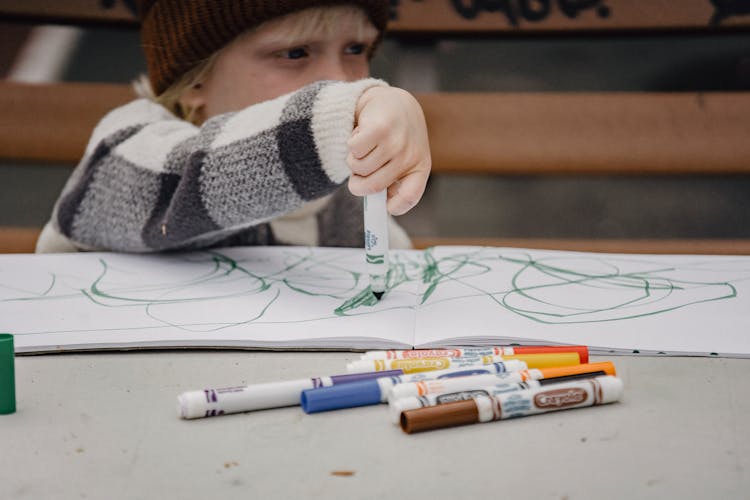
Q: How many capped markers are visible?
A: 7